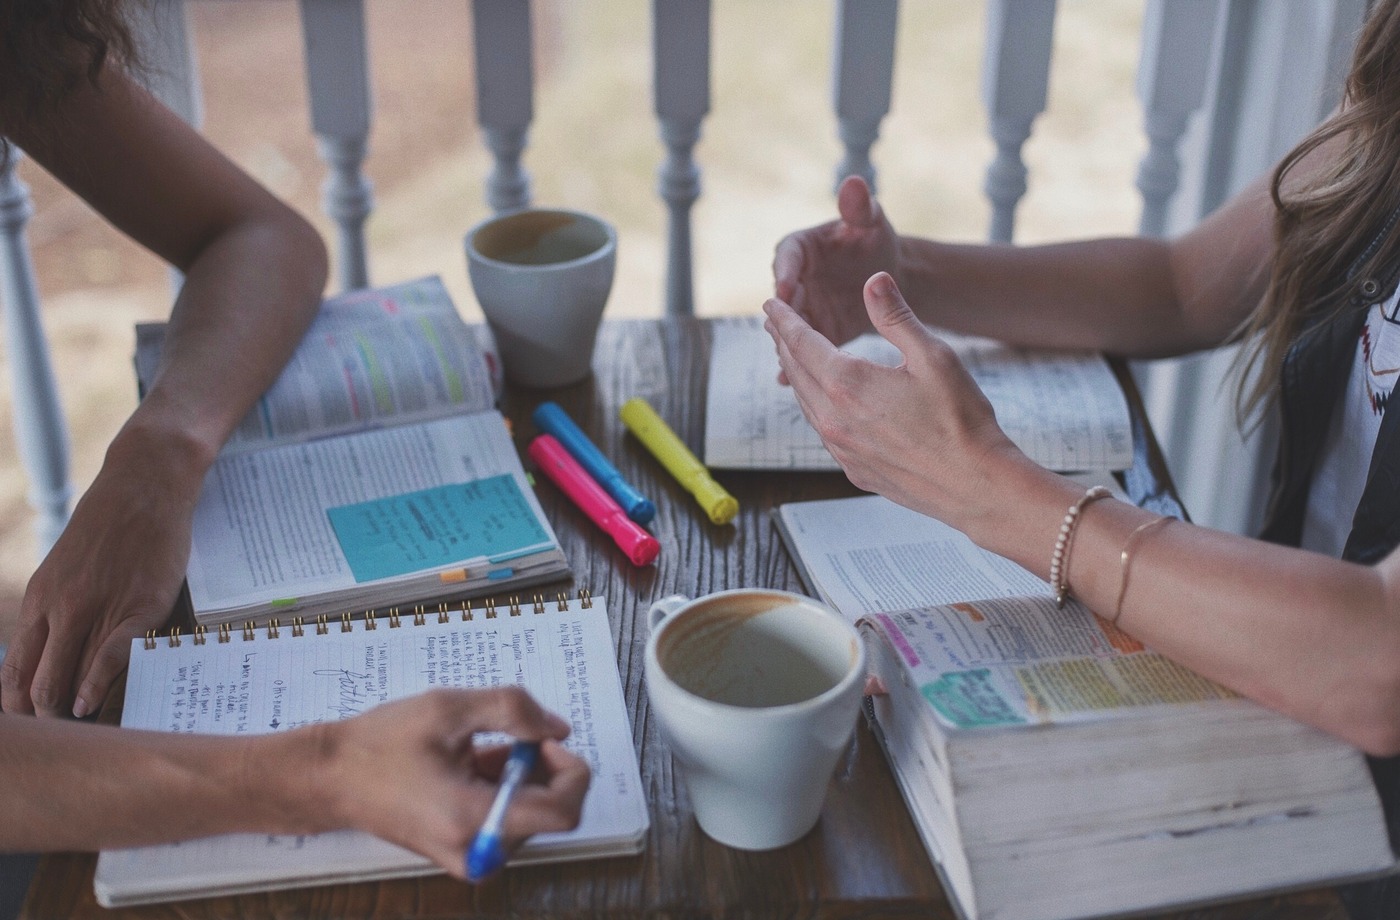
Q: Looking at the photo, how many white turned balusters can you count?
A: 8